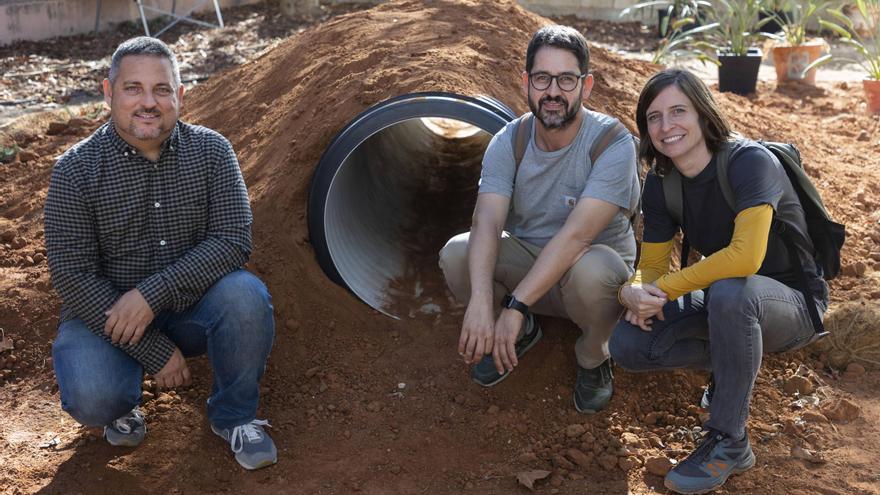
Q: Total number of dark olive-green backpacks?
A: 1